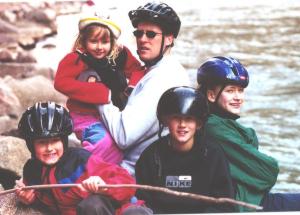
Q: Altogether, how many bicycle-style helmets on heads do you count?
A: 5